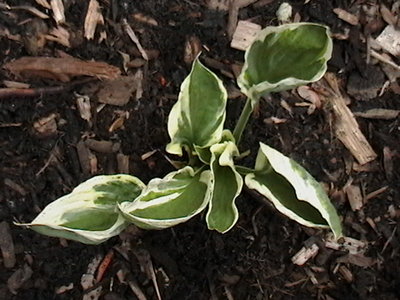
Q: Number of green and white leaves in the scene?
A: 6